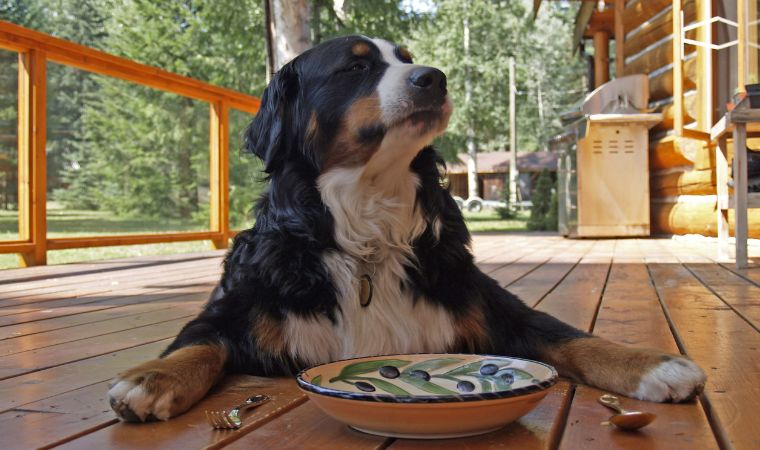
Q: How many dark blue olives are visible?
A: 6